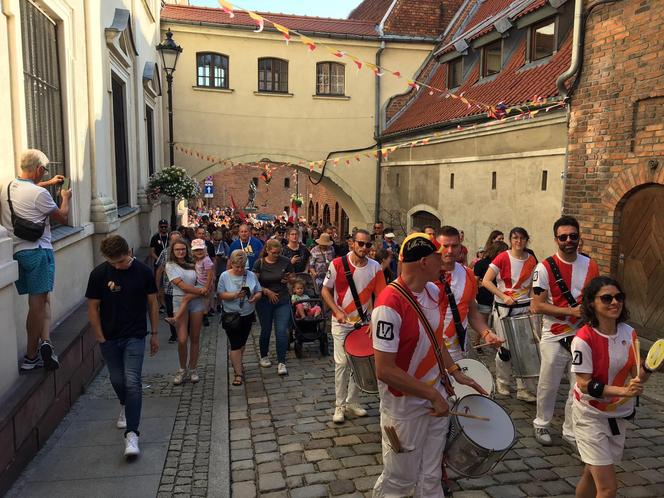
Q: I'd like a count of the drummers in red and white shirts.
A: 6